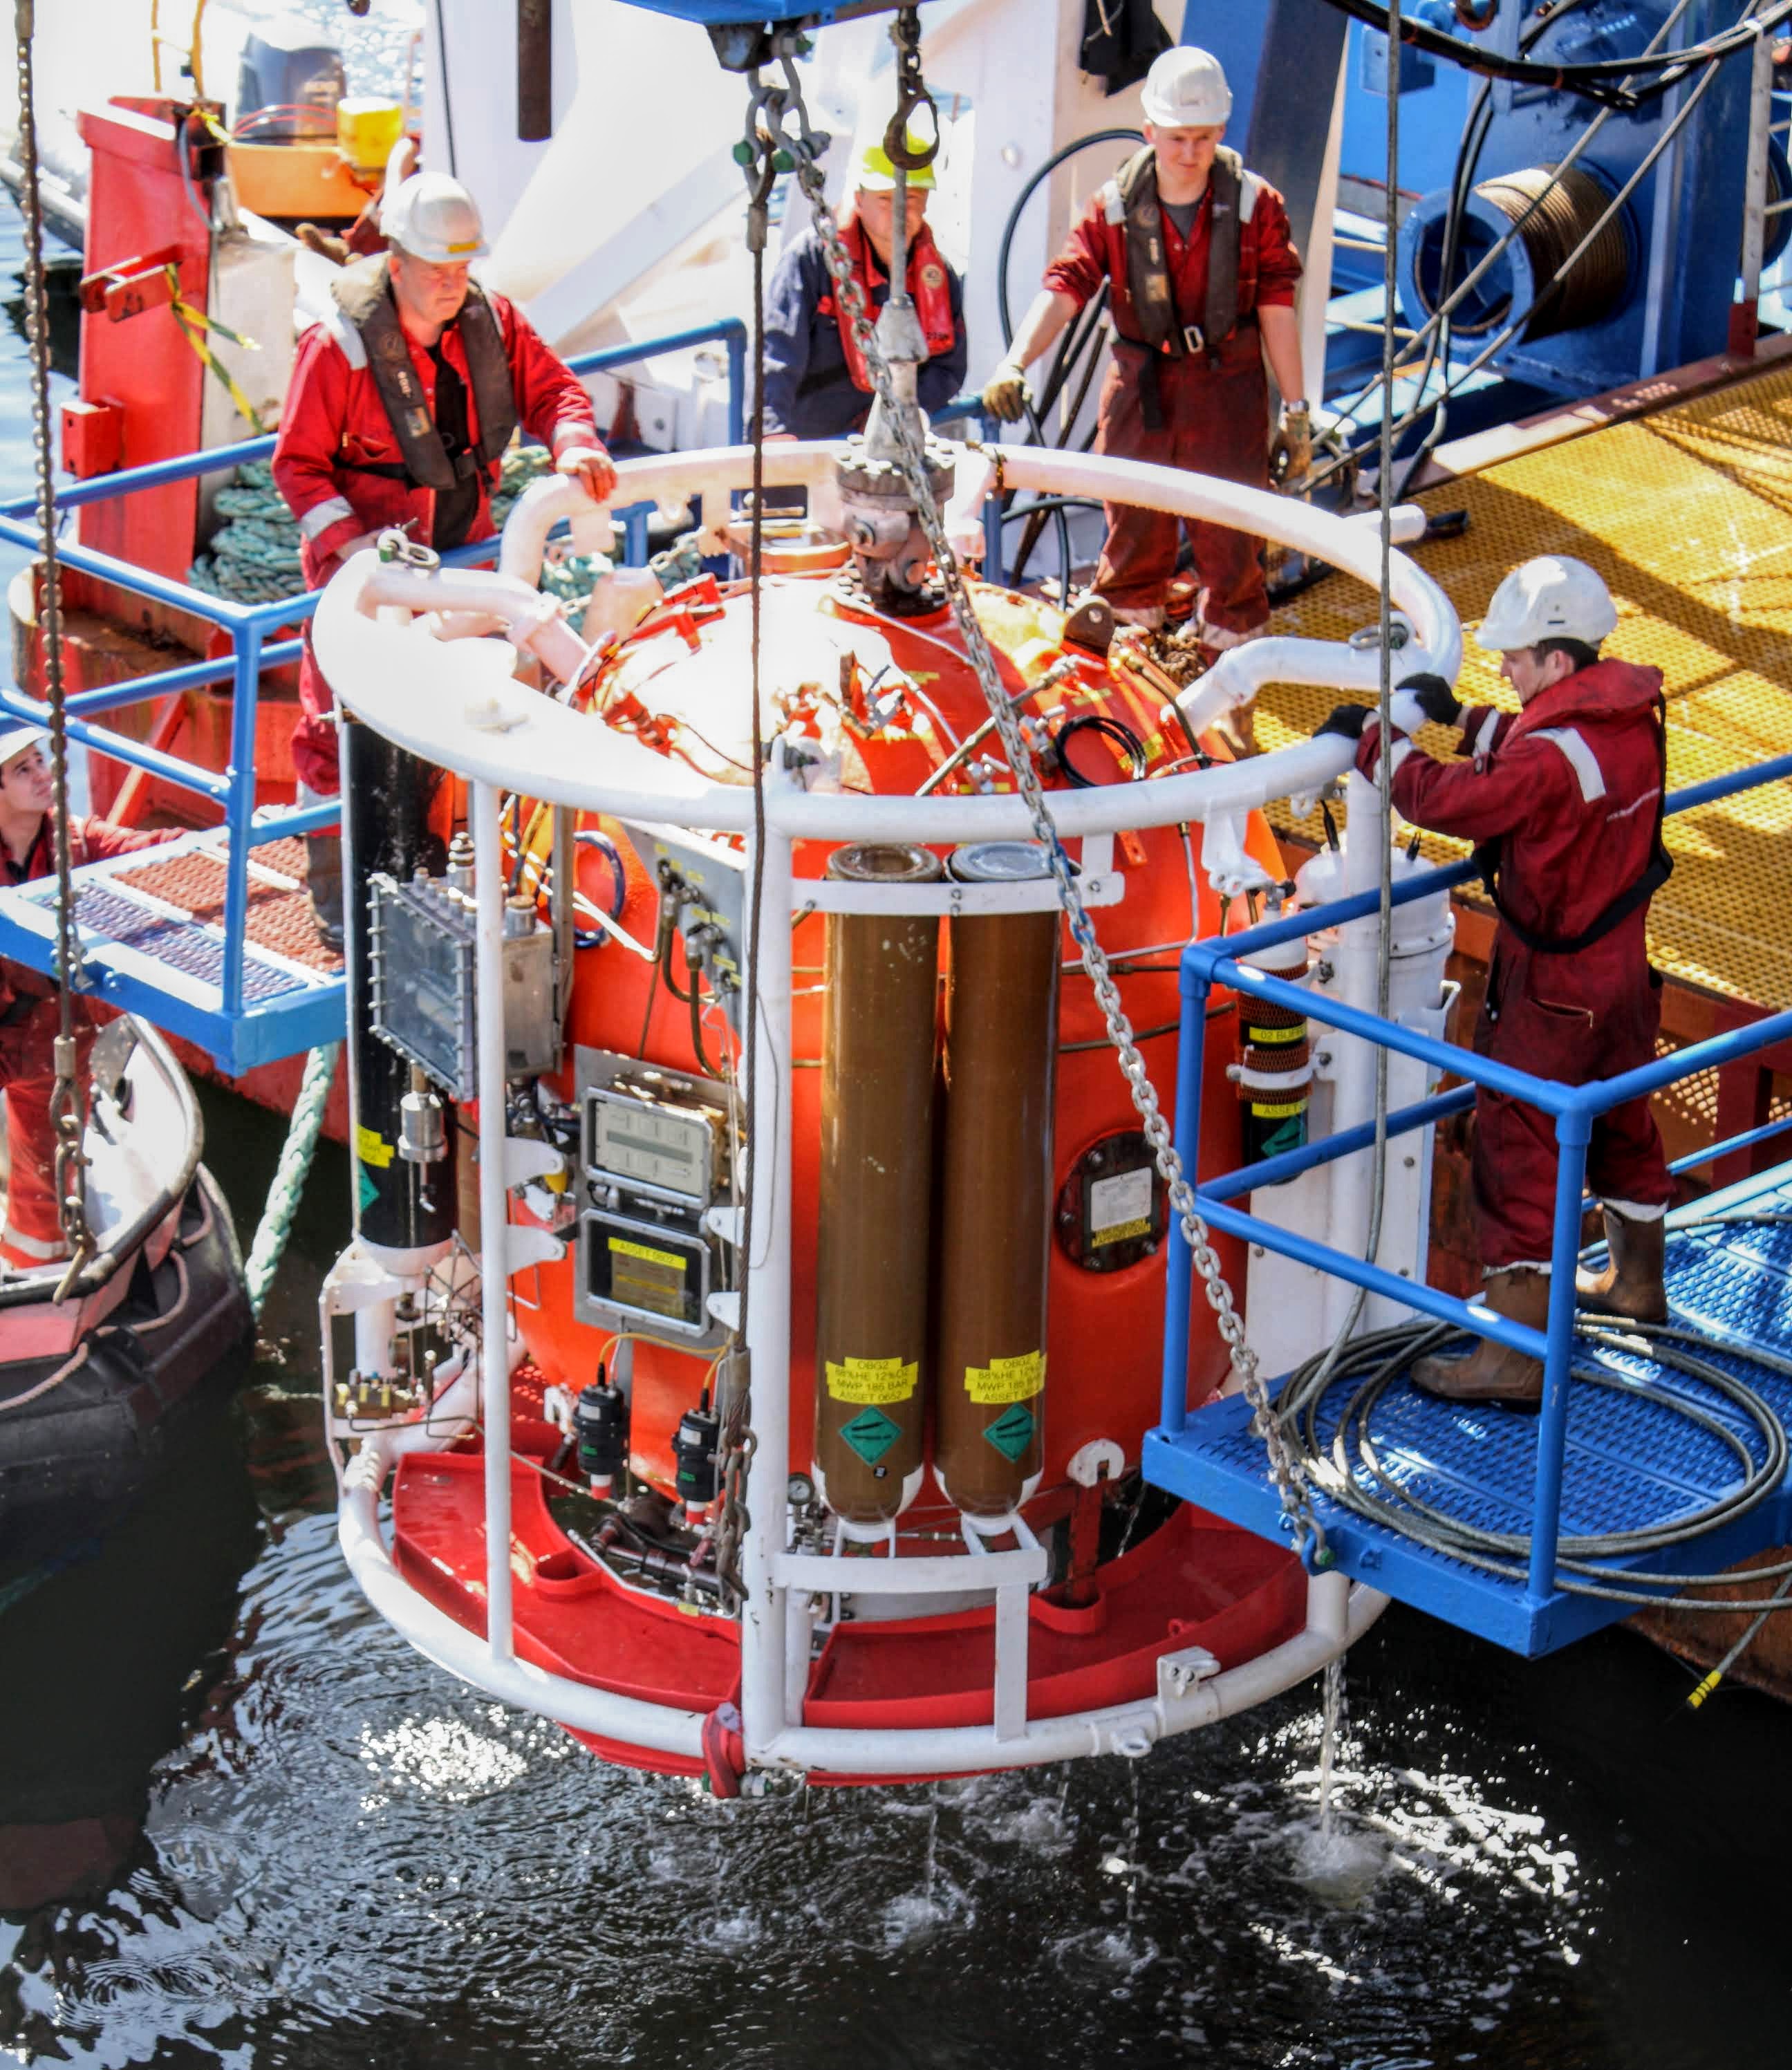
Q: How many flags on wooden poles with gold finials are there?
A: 0